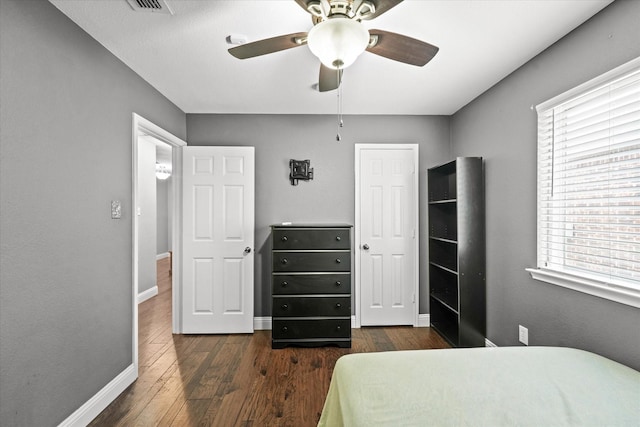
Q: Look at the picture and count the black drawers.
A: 5